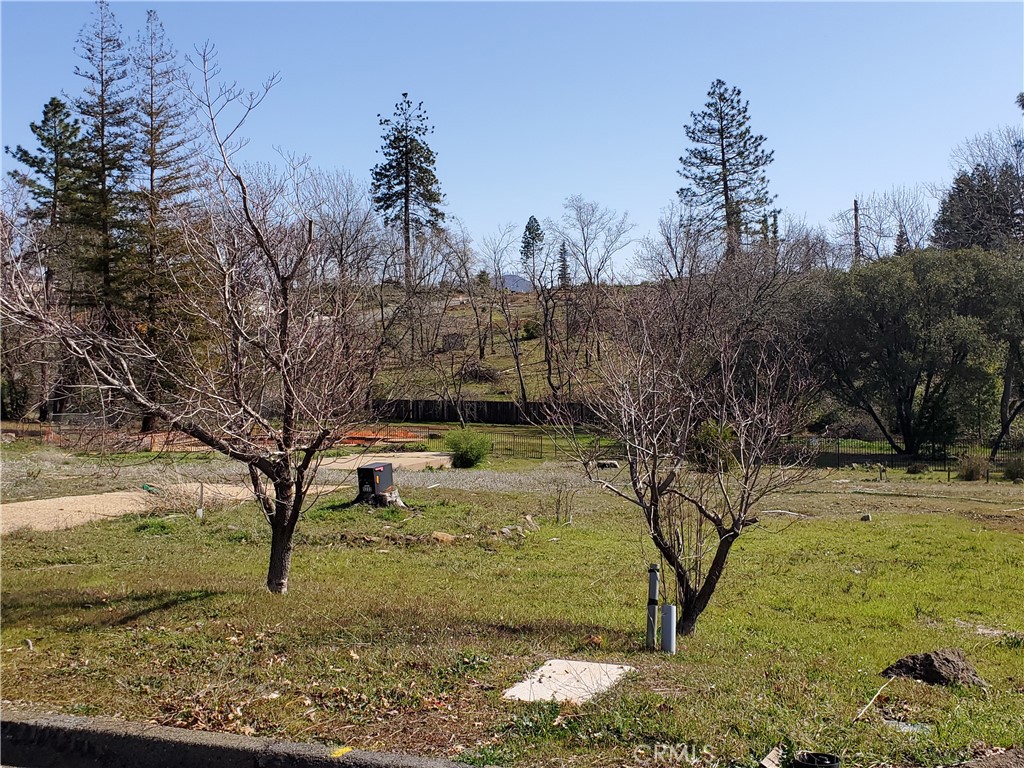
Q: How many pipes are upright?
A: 2